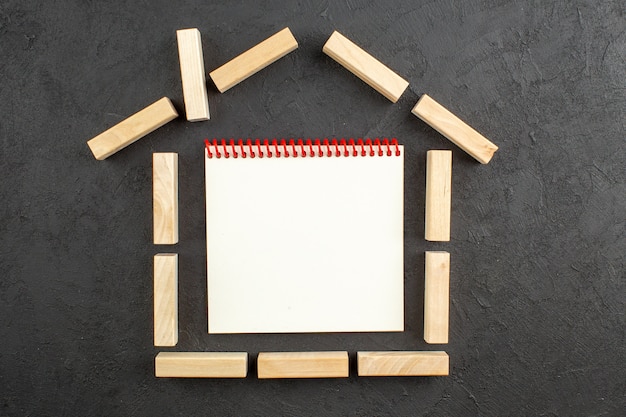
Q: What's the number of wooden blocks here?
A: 12